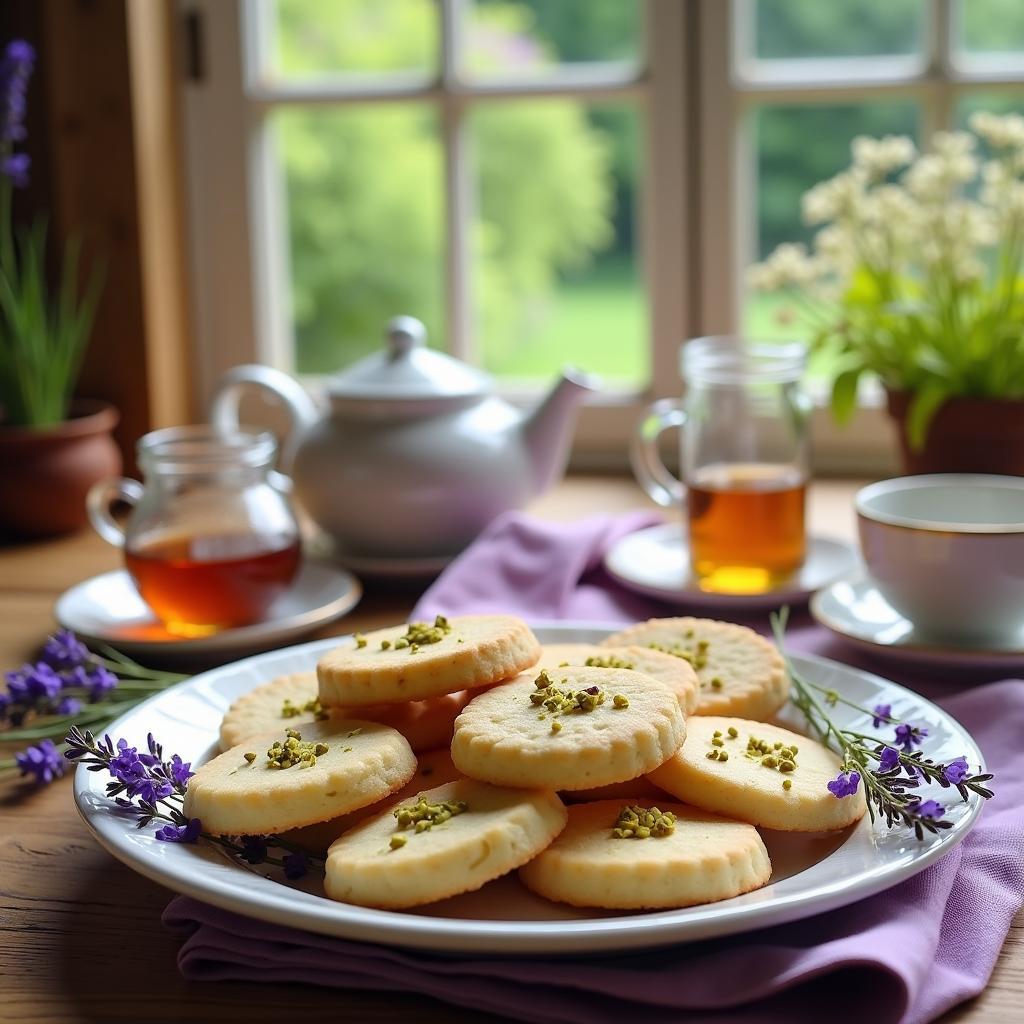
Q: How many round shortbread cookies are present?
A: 9